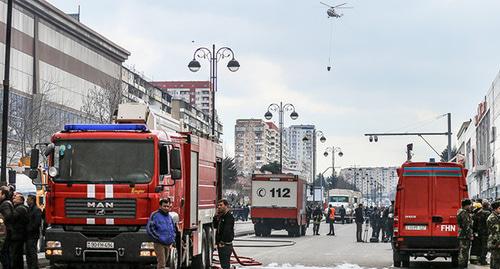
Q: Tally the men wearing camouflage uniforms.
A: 2